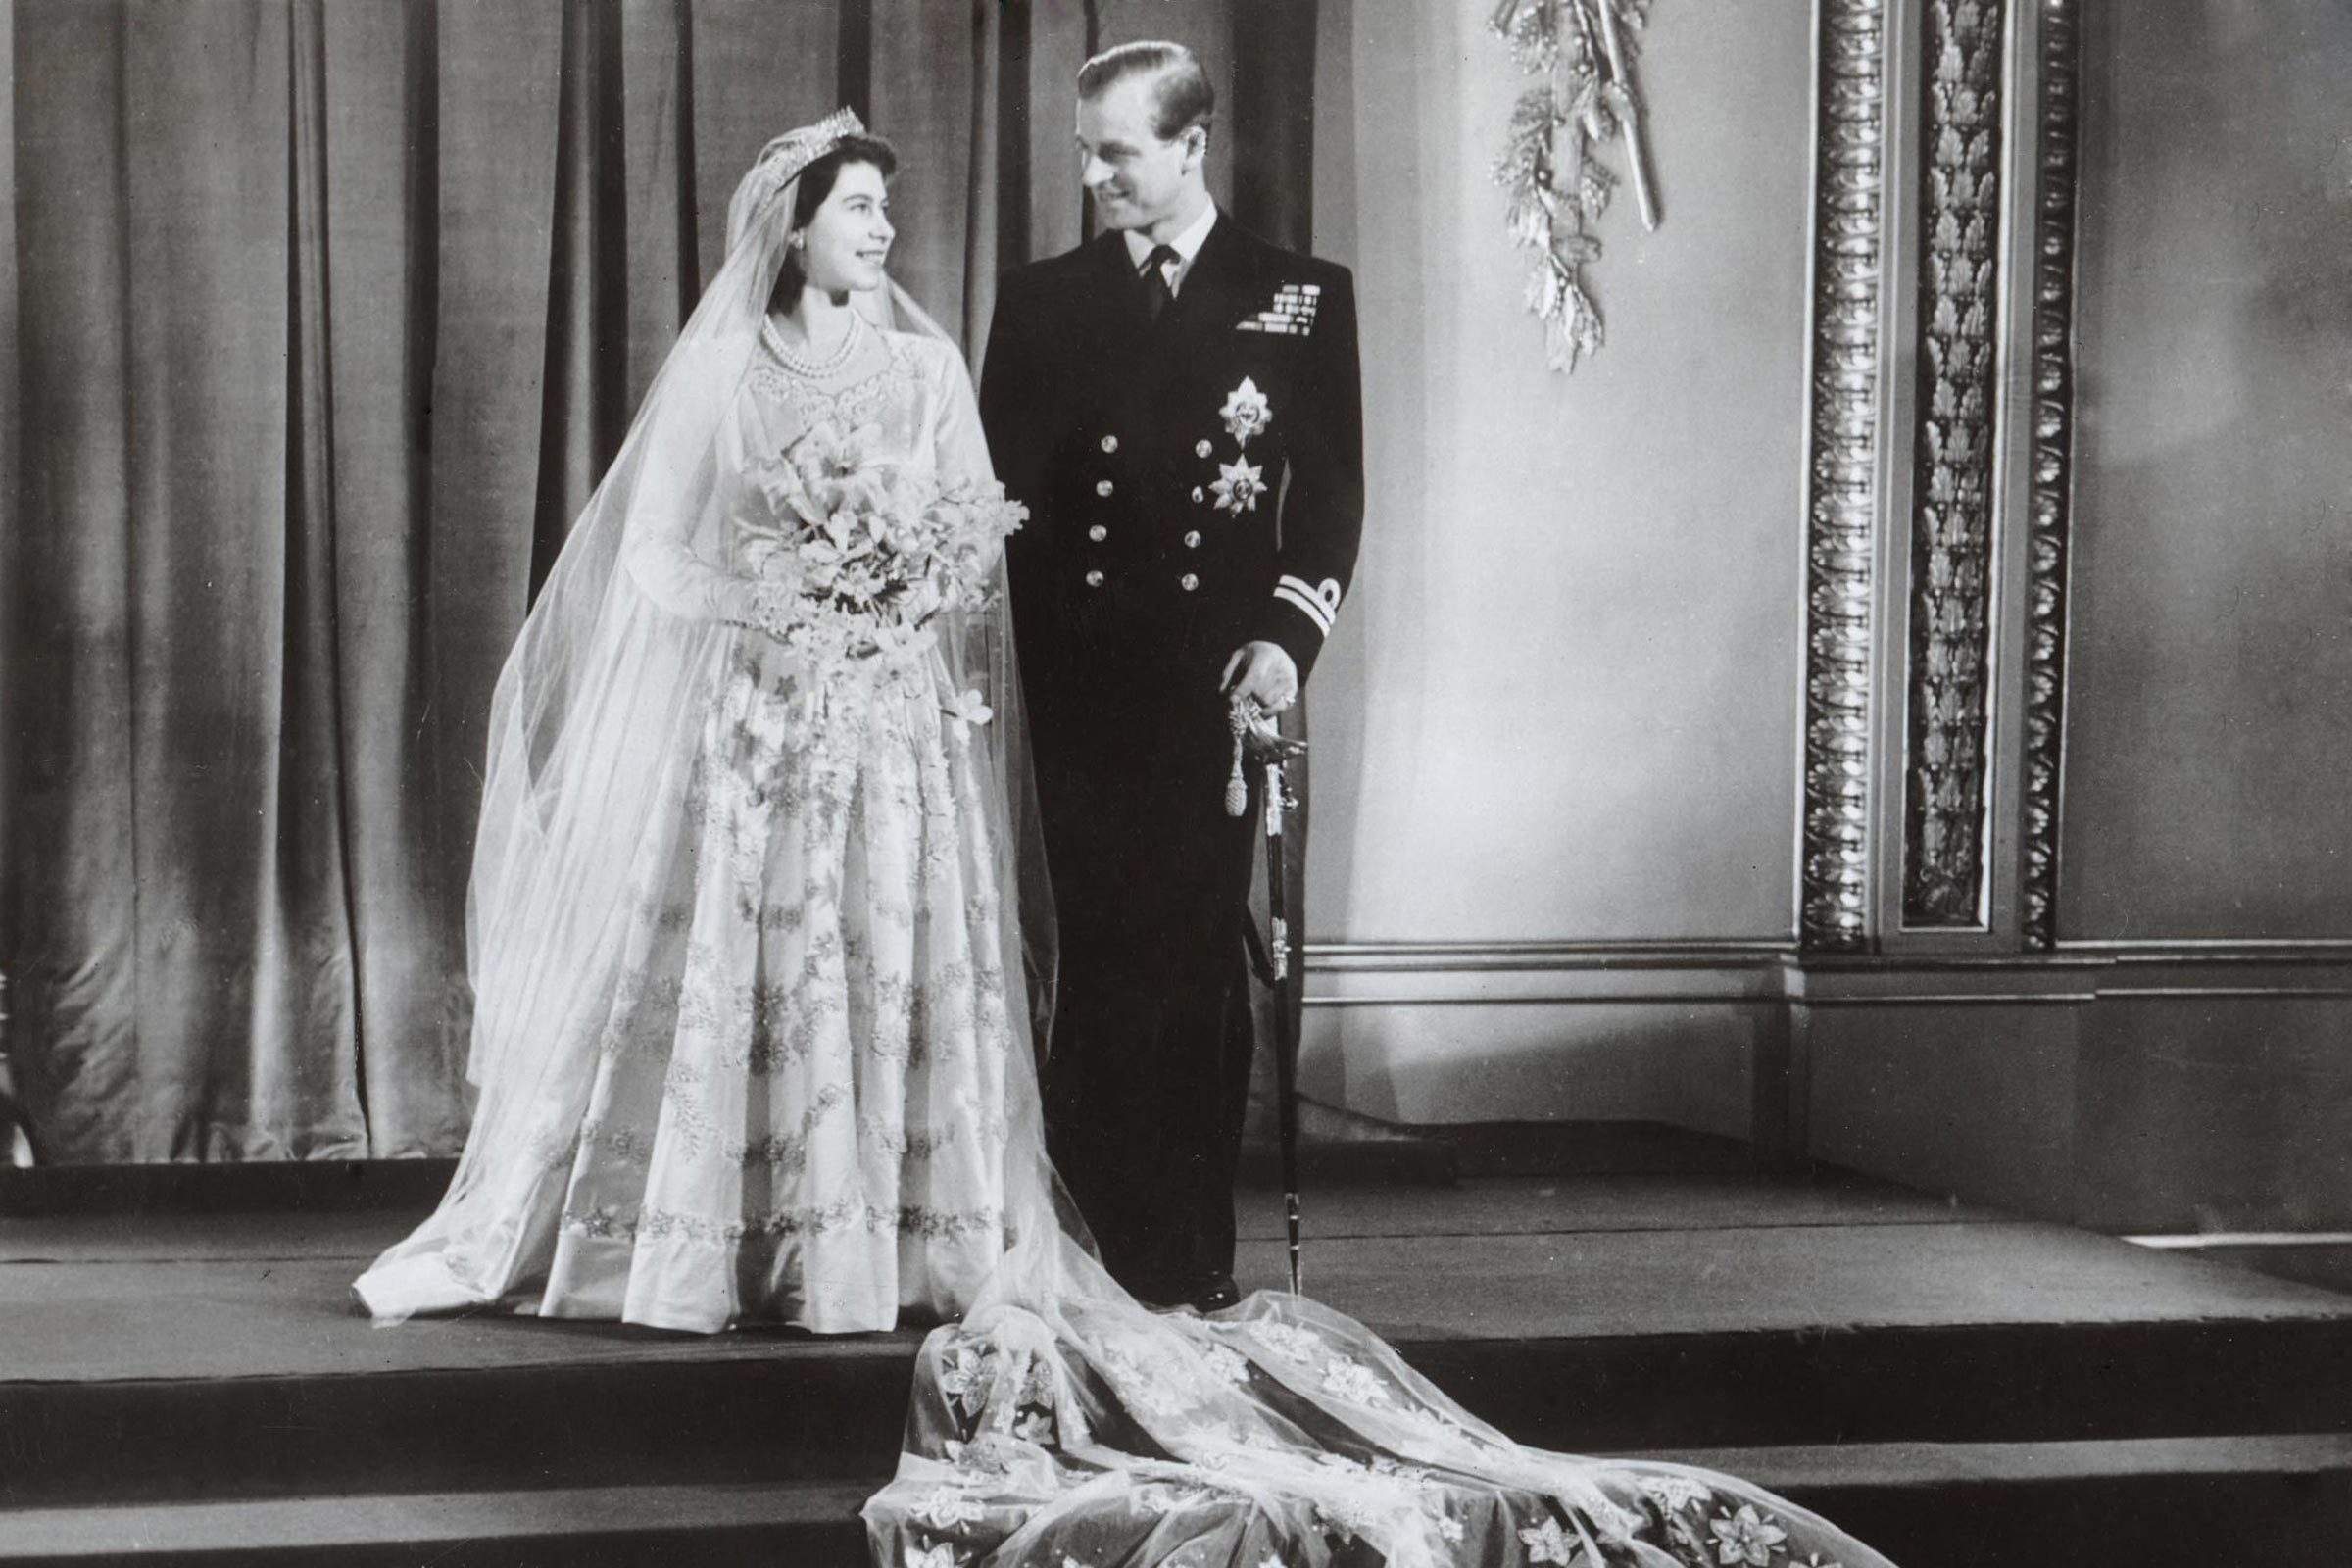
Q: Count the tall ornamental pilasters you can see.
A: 1